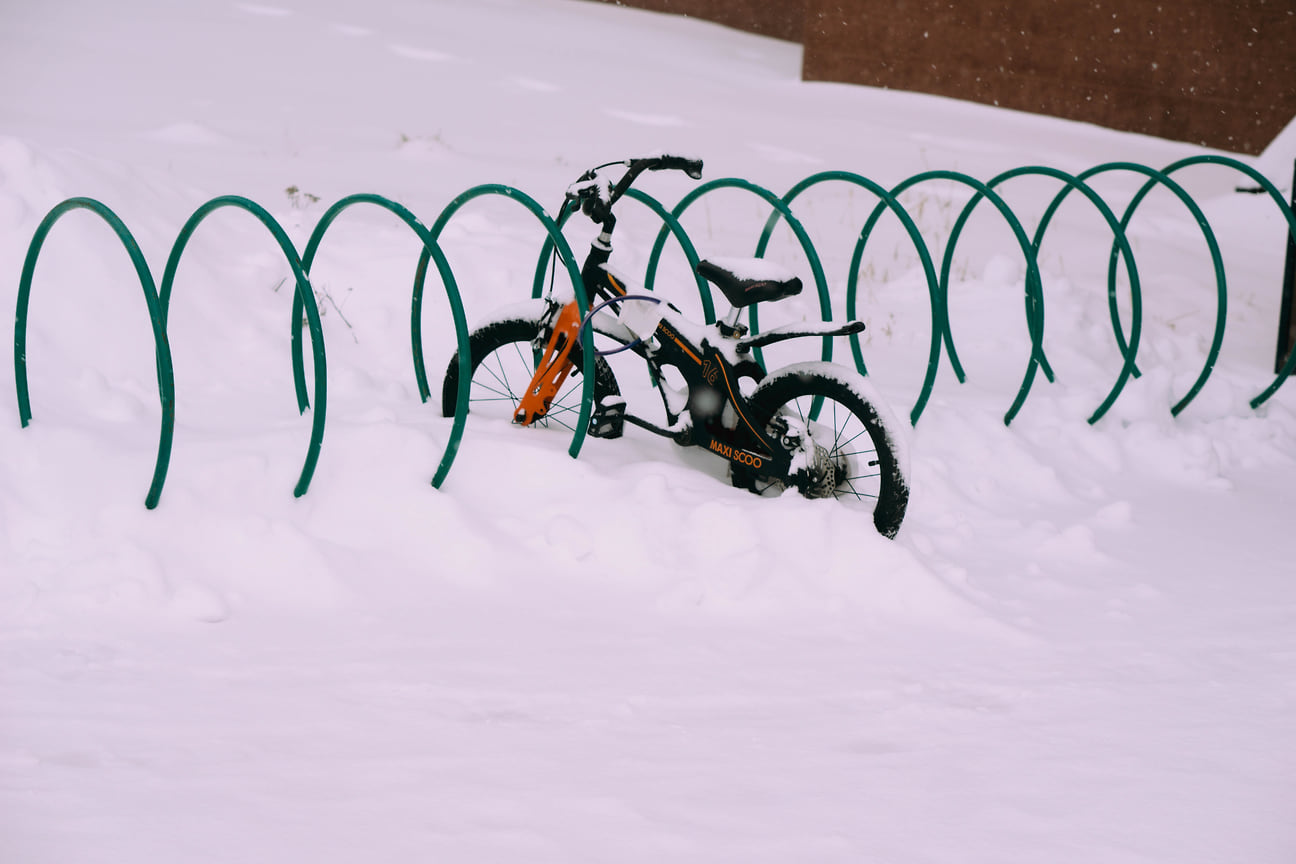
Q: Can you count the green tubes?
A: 11